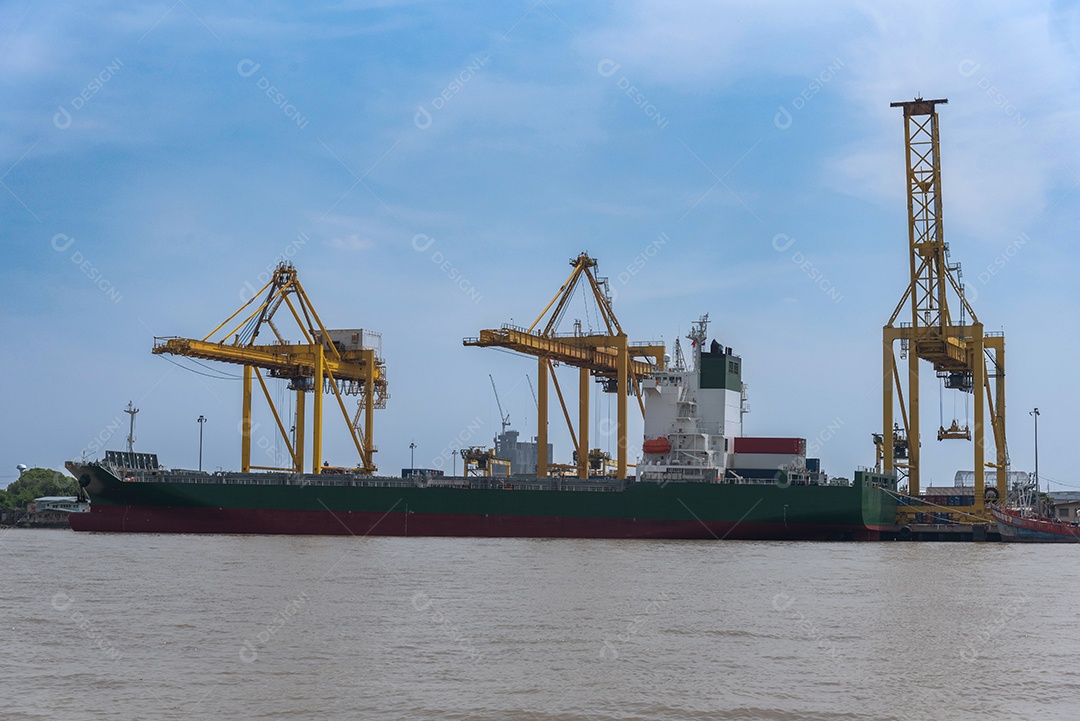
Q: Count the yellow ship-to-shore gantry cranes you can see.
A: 3